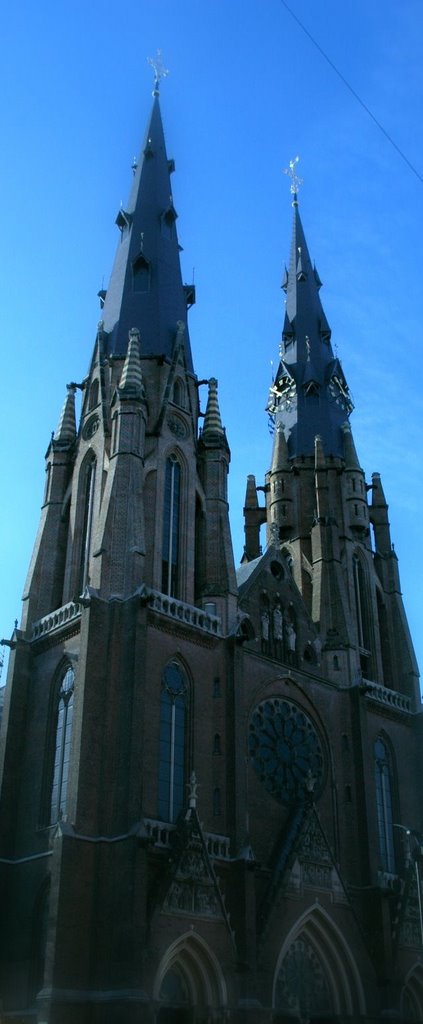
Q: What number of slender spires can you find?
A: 2